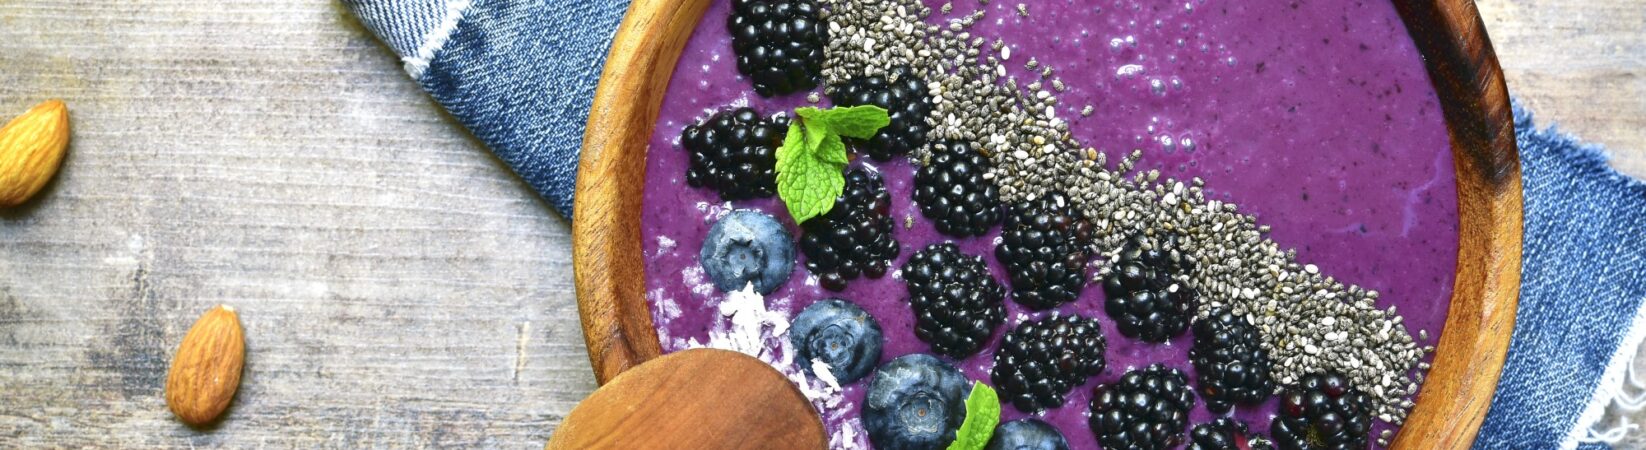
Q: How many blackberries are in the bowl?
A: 13